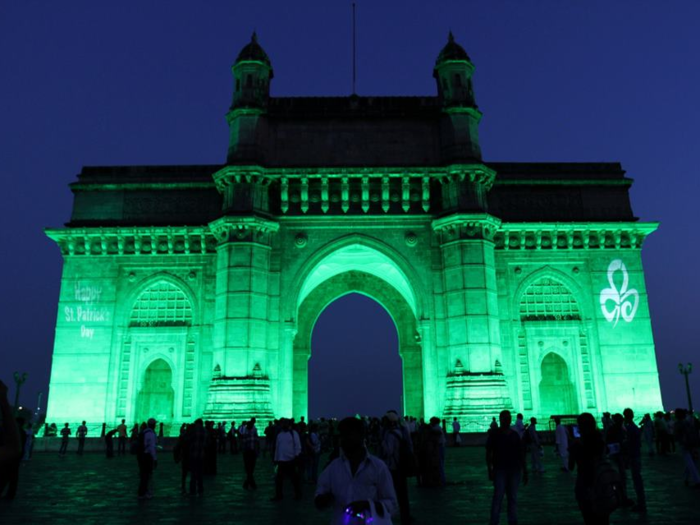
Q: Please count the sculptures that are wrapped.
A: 0